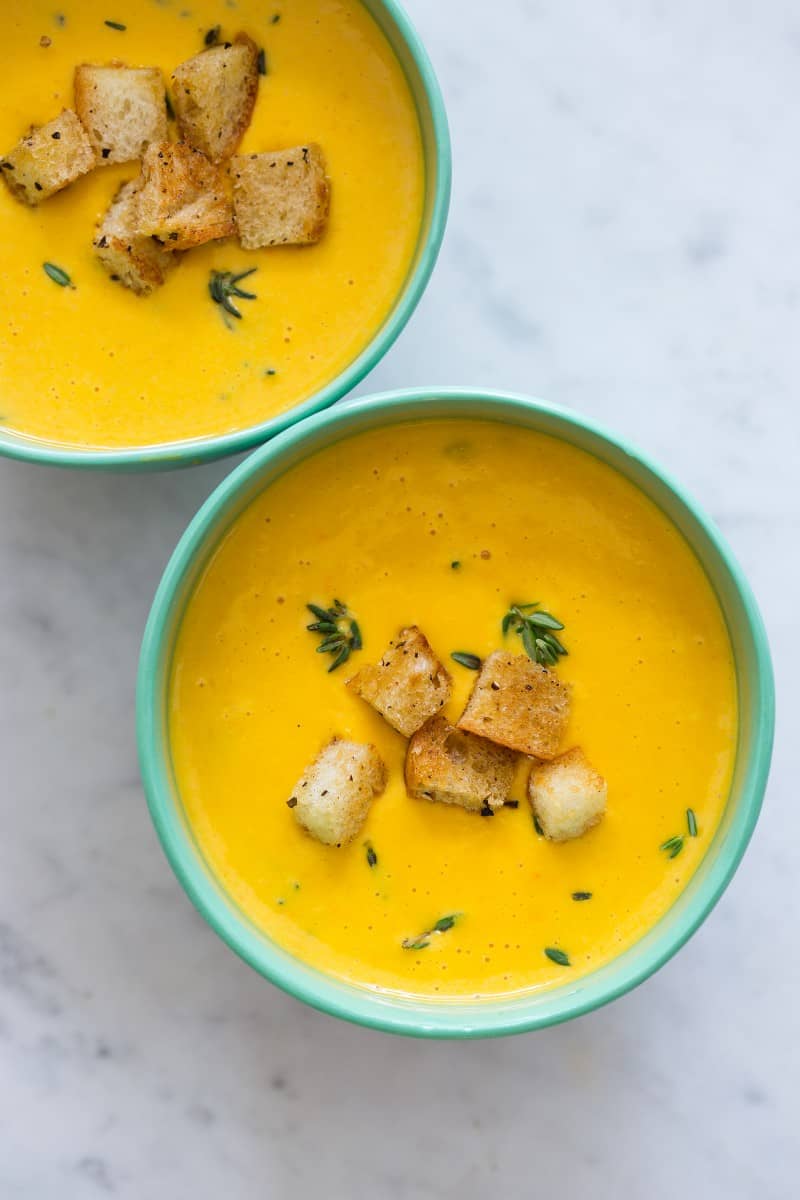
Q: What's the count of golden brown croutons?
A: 11